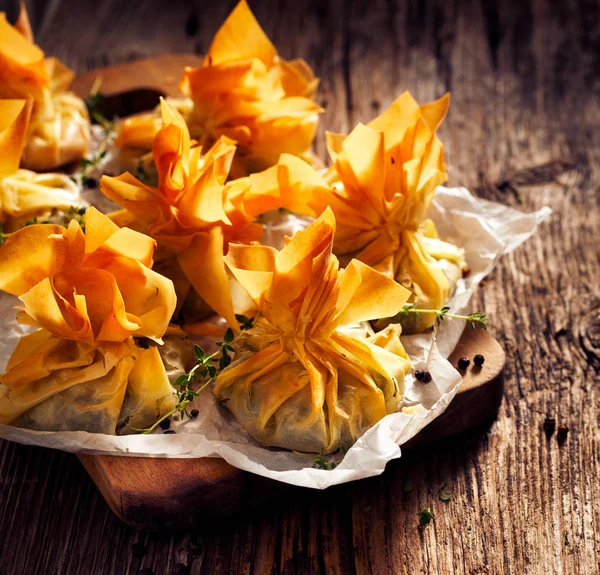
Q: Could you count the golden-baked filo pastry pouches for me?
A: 7